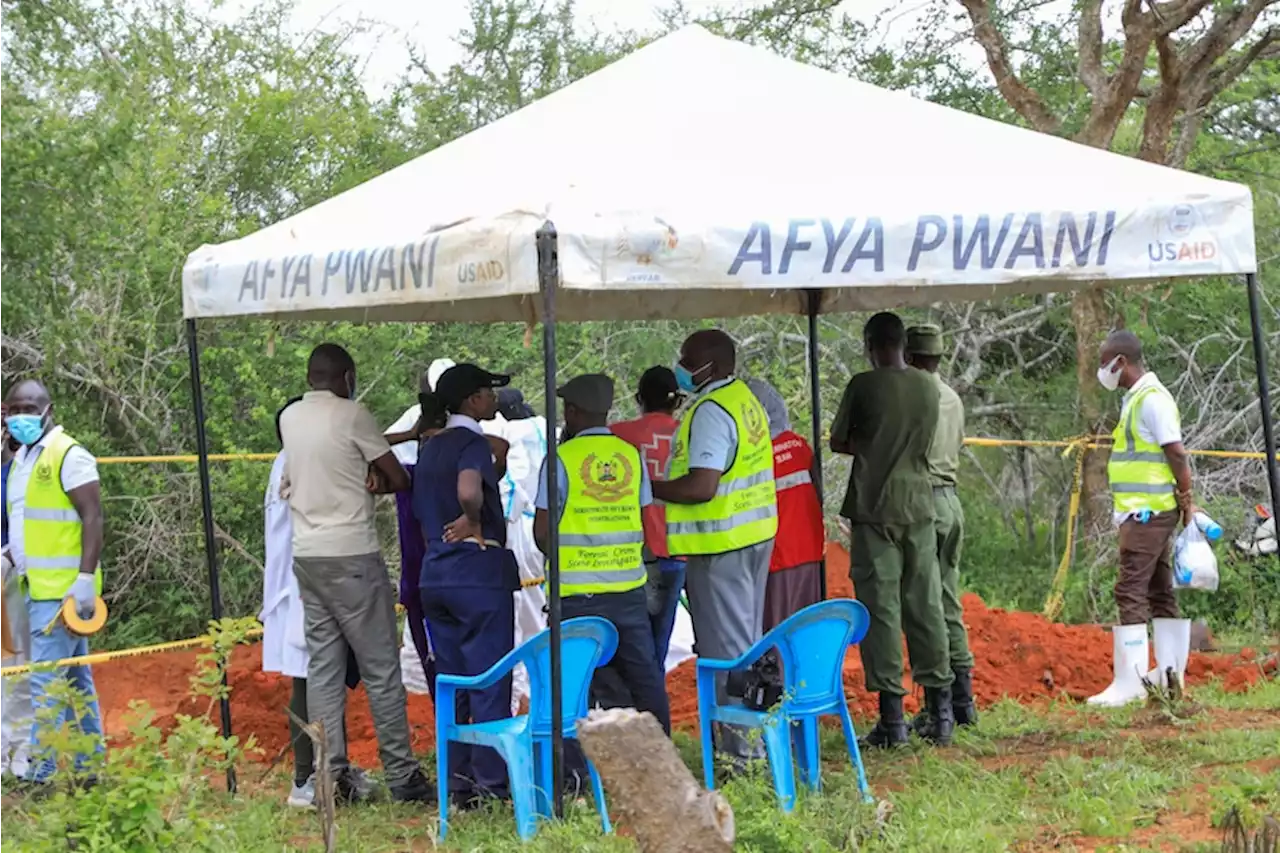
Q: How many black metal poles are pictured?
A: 4